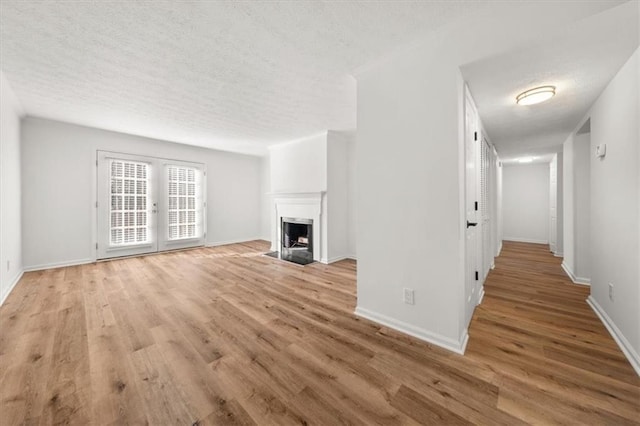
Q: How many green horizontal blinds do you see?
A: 0